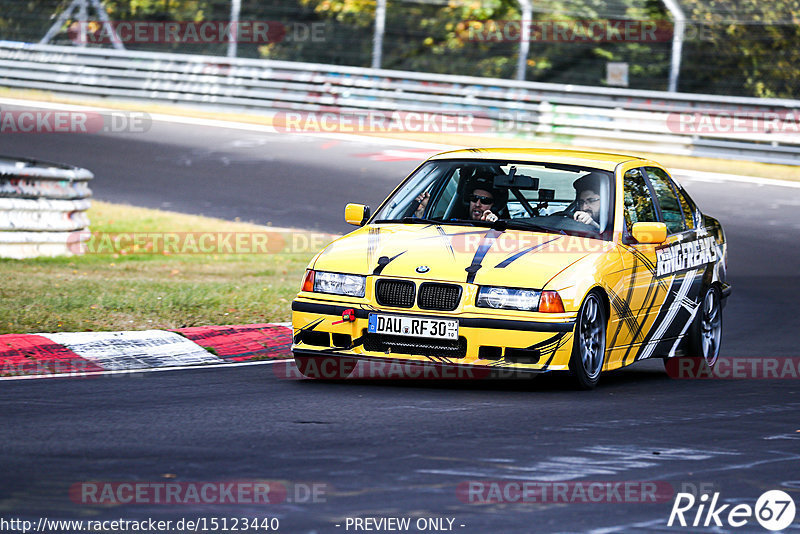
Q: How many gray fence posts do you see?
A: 5